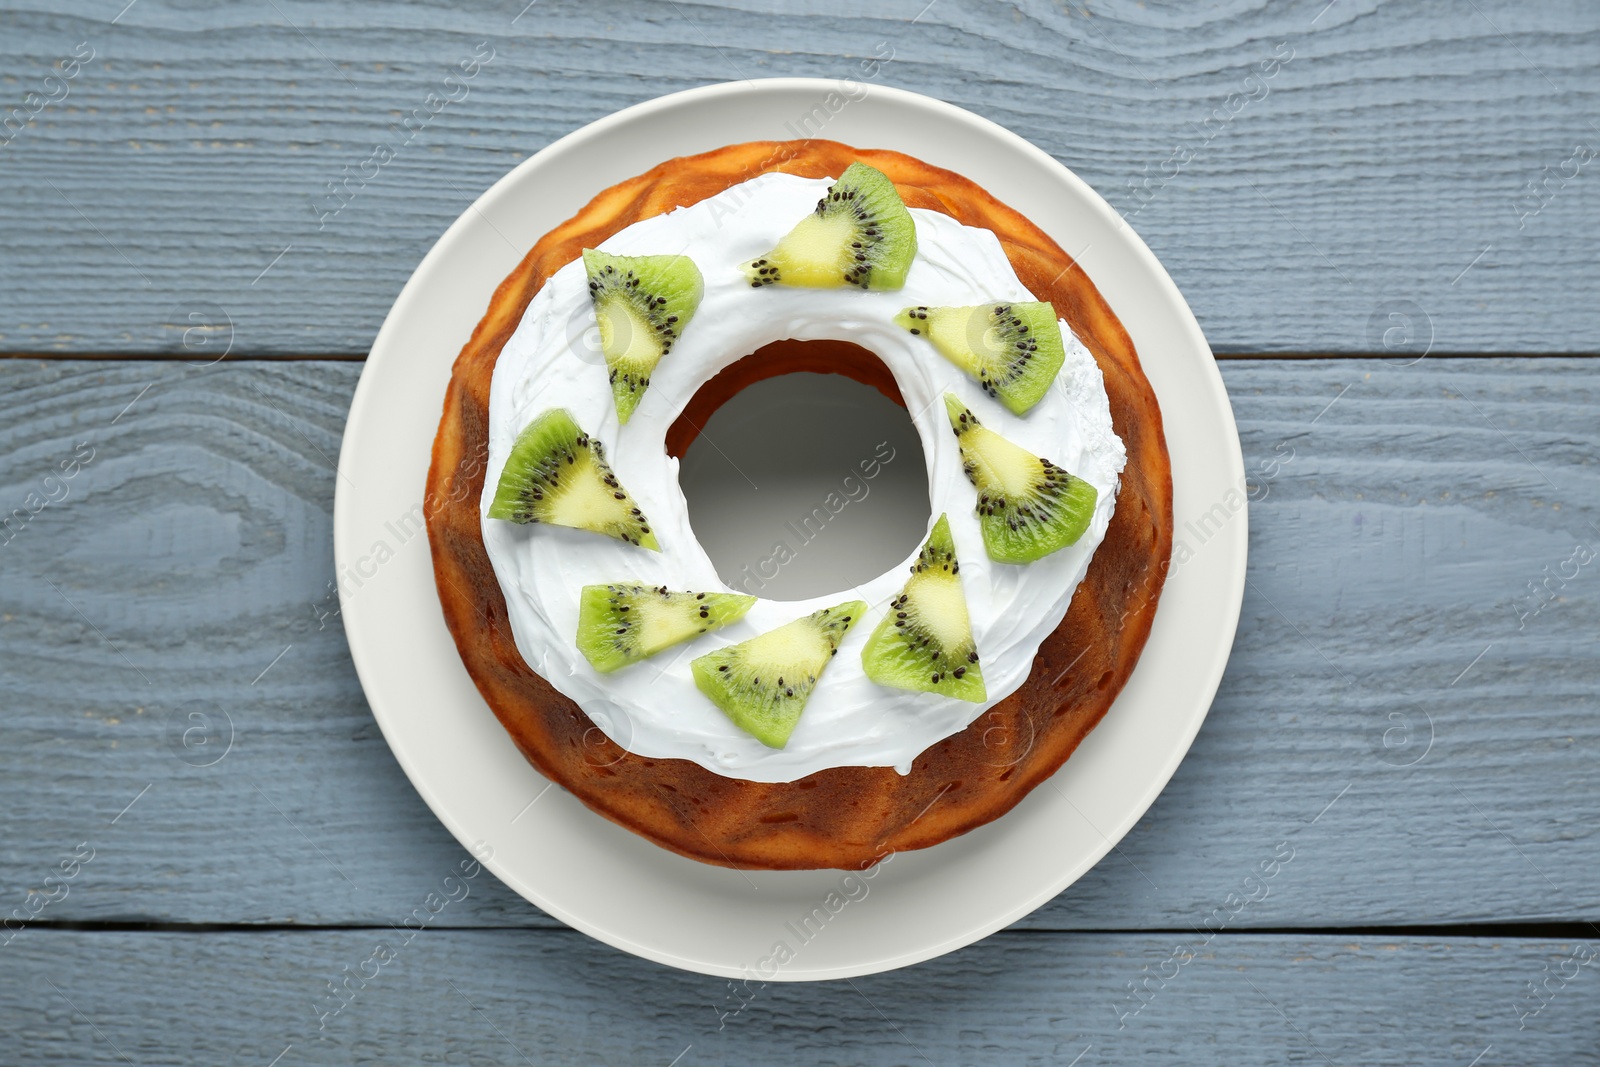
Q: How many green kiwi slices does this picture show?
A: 8